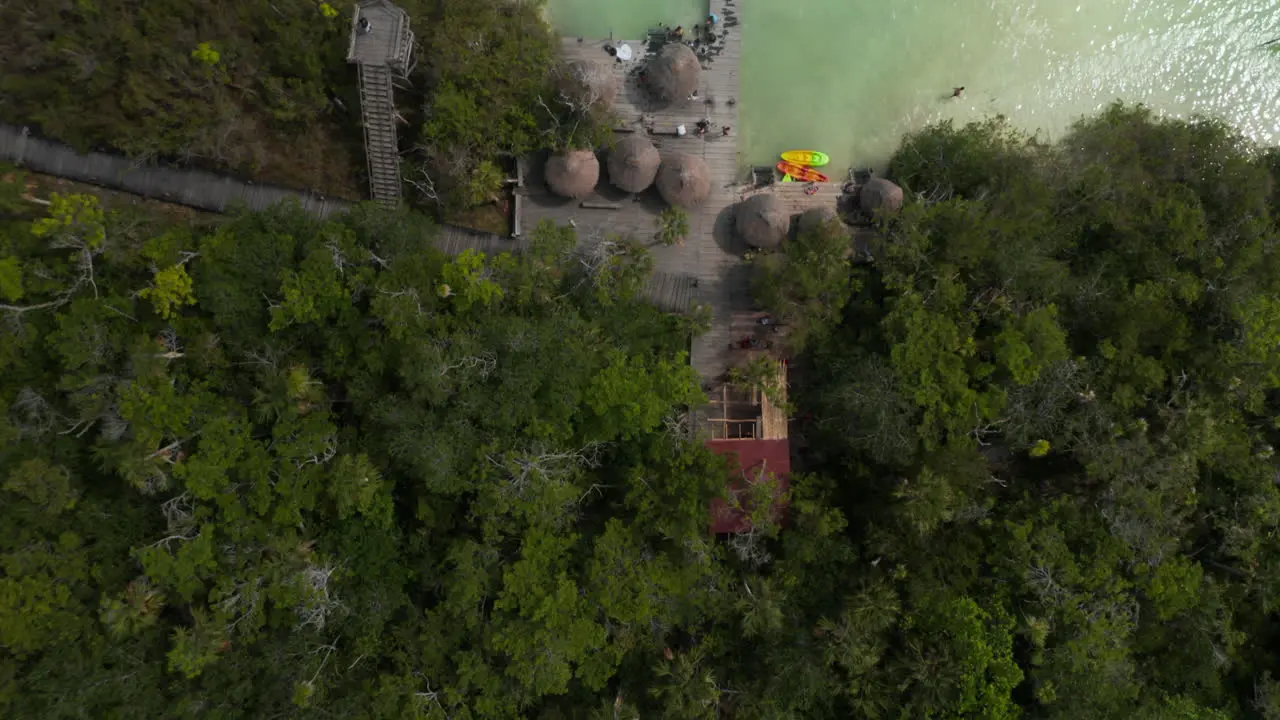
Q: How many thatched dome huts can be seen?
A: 8